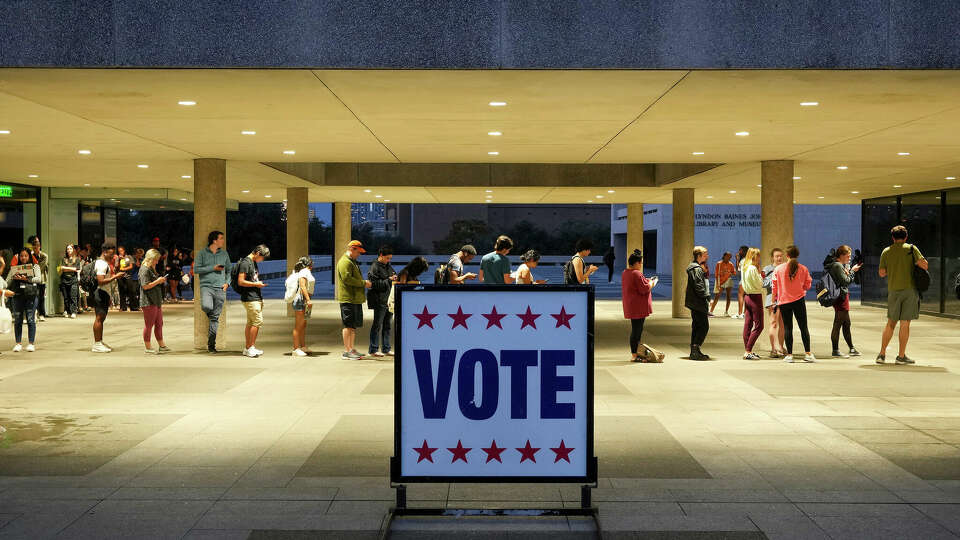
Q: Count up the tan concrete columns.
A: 6